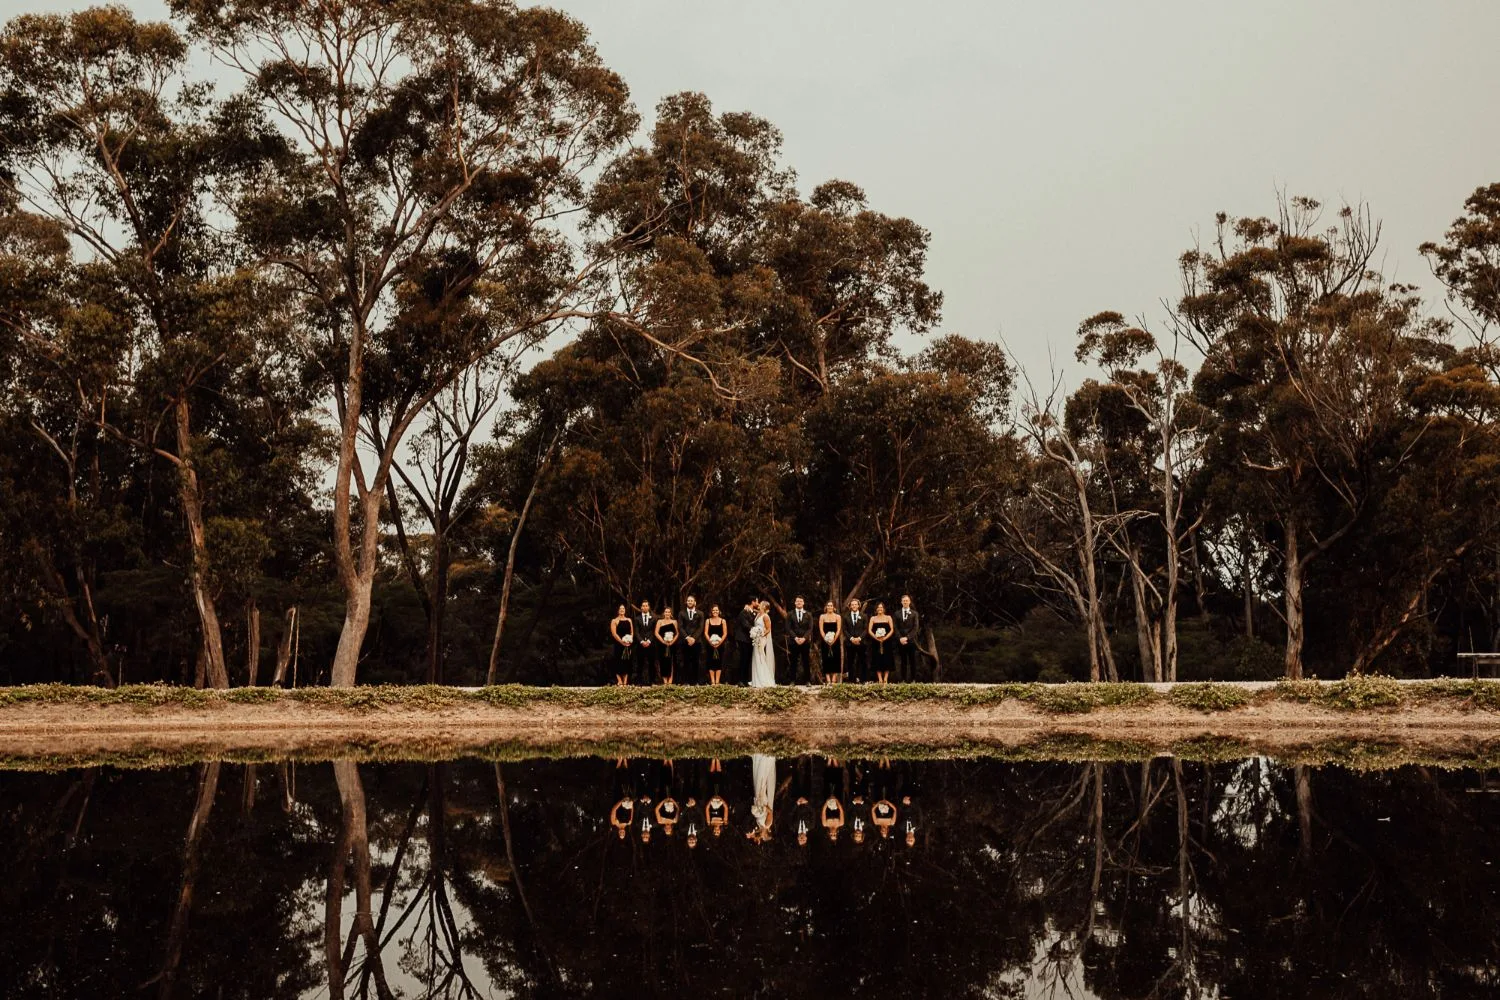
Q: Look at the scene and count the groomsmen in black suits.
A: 5